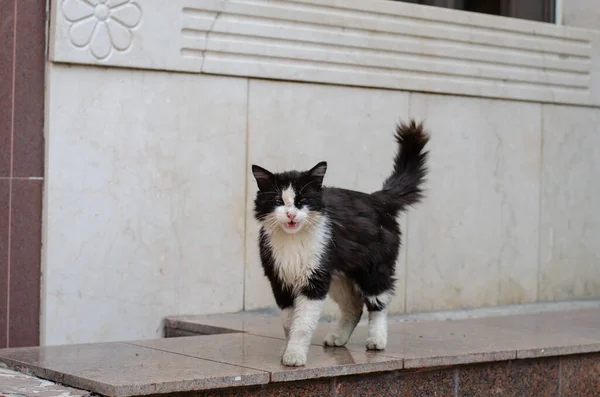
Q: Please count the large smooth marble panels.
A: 4